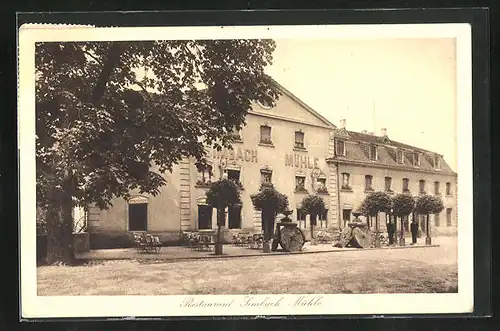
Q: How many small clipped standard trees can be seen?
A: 6